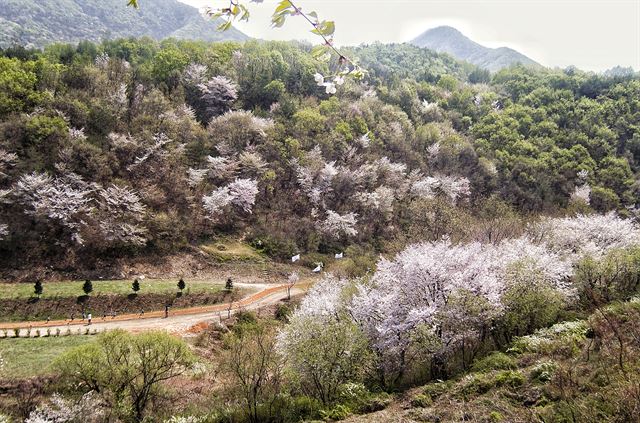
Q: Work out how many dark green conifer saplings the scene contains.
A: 5